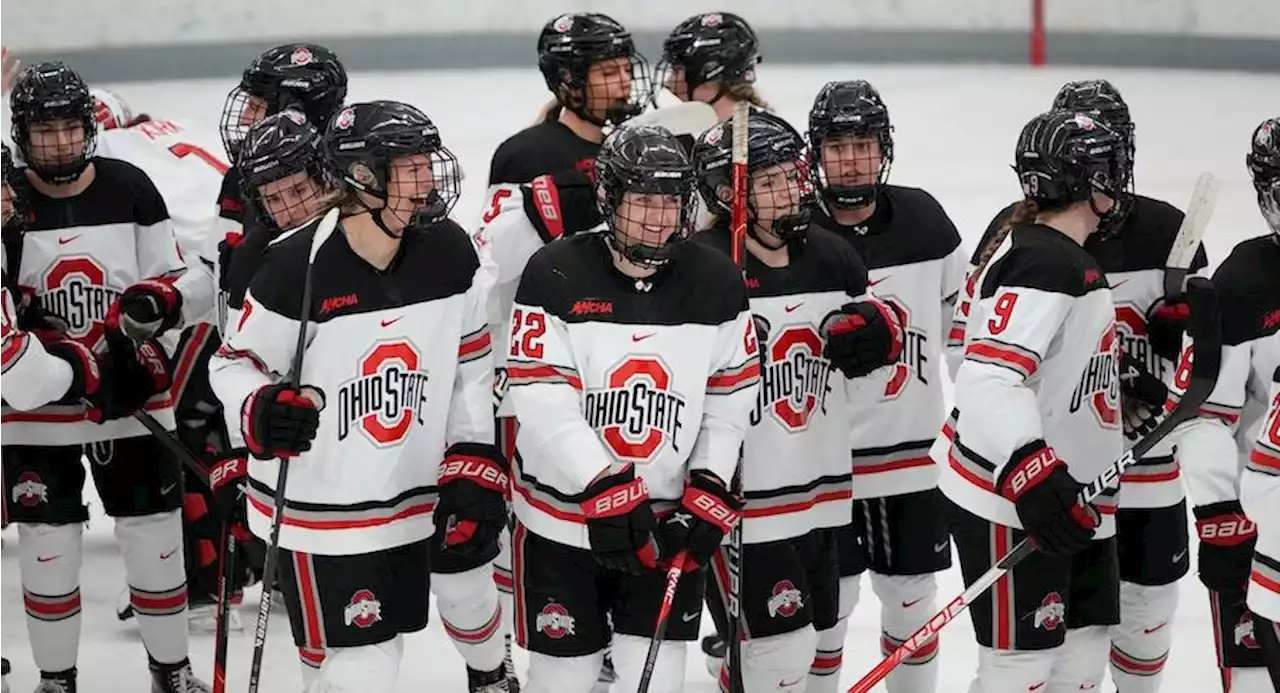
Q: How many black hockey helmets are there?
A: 13